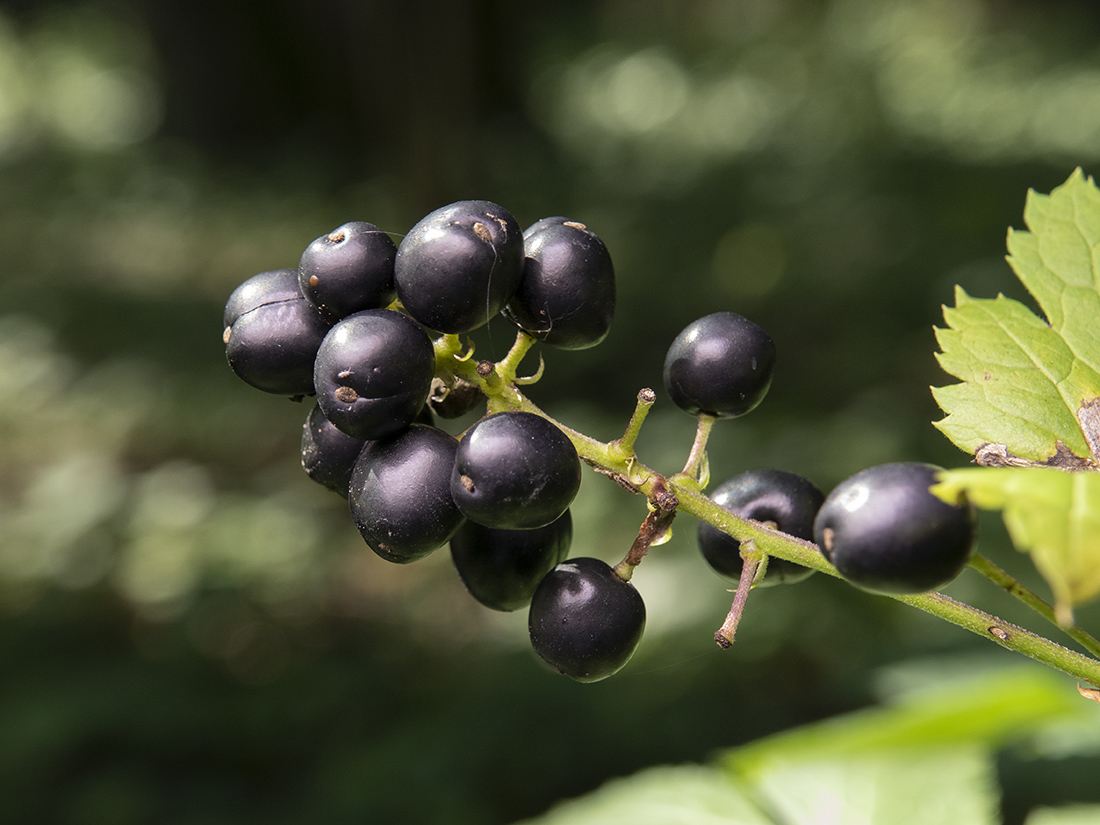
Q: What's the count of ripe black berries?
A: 13